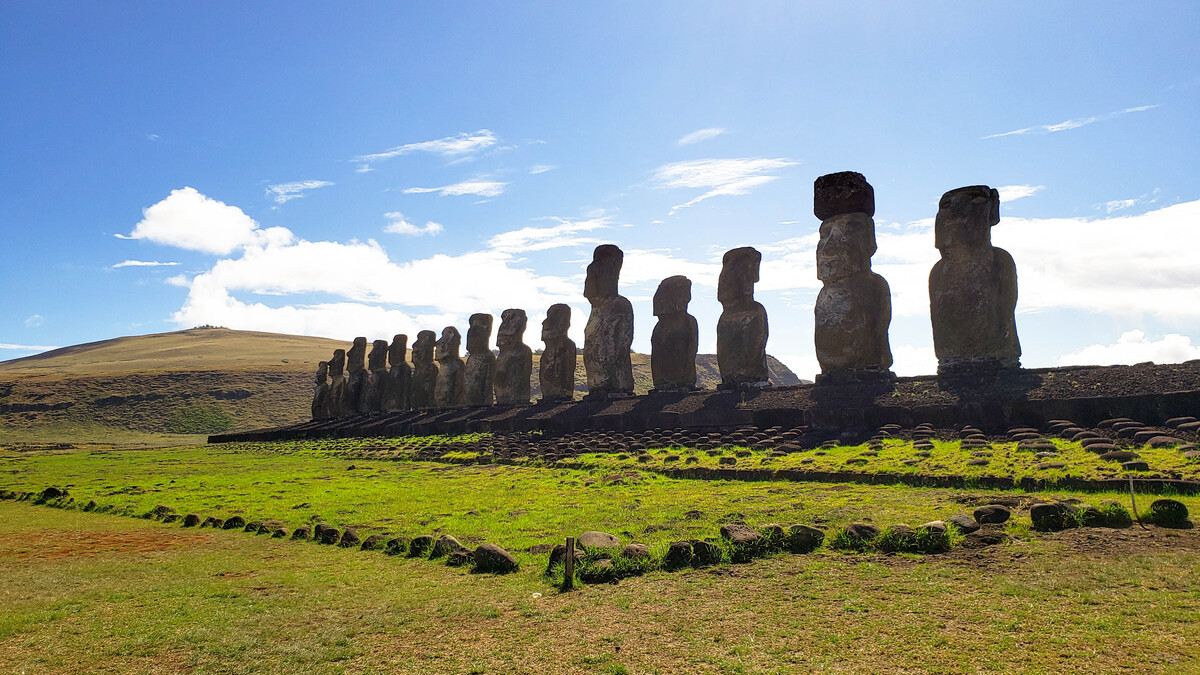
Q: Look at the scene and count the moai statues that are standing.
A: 15